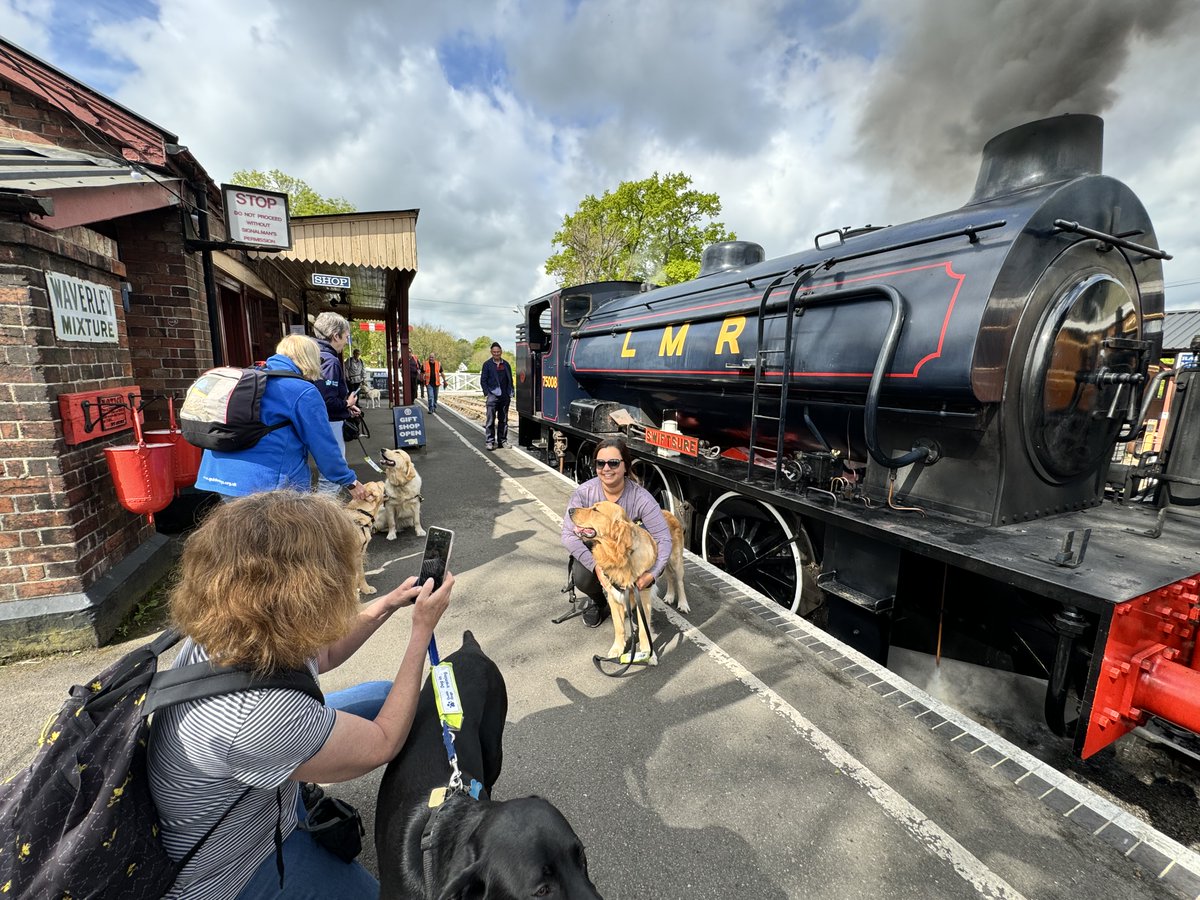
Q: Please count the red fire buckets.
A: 2